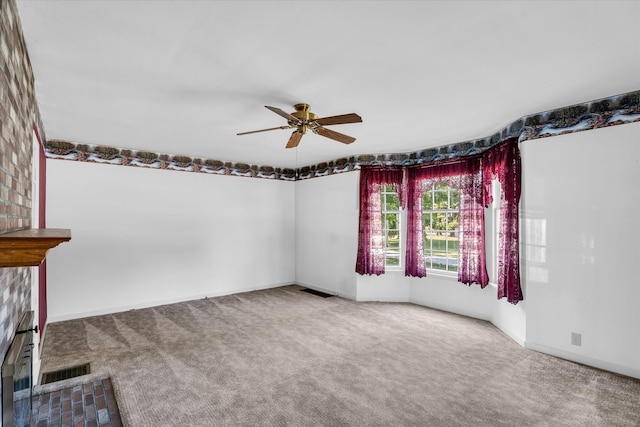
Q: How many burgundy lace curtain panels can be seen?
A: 4